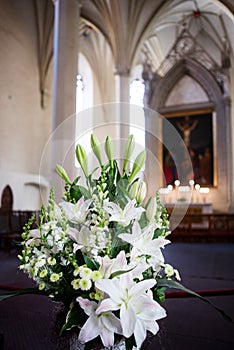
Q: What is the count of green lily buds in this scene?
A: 6